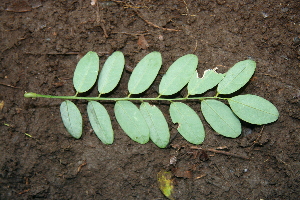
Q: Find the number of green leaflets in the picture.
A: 13